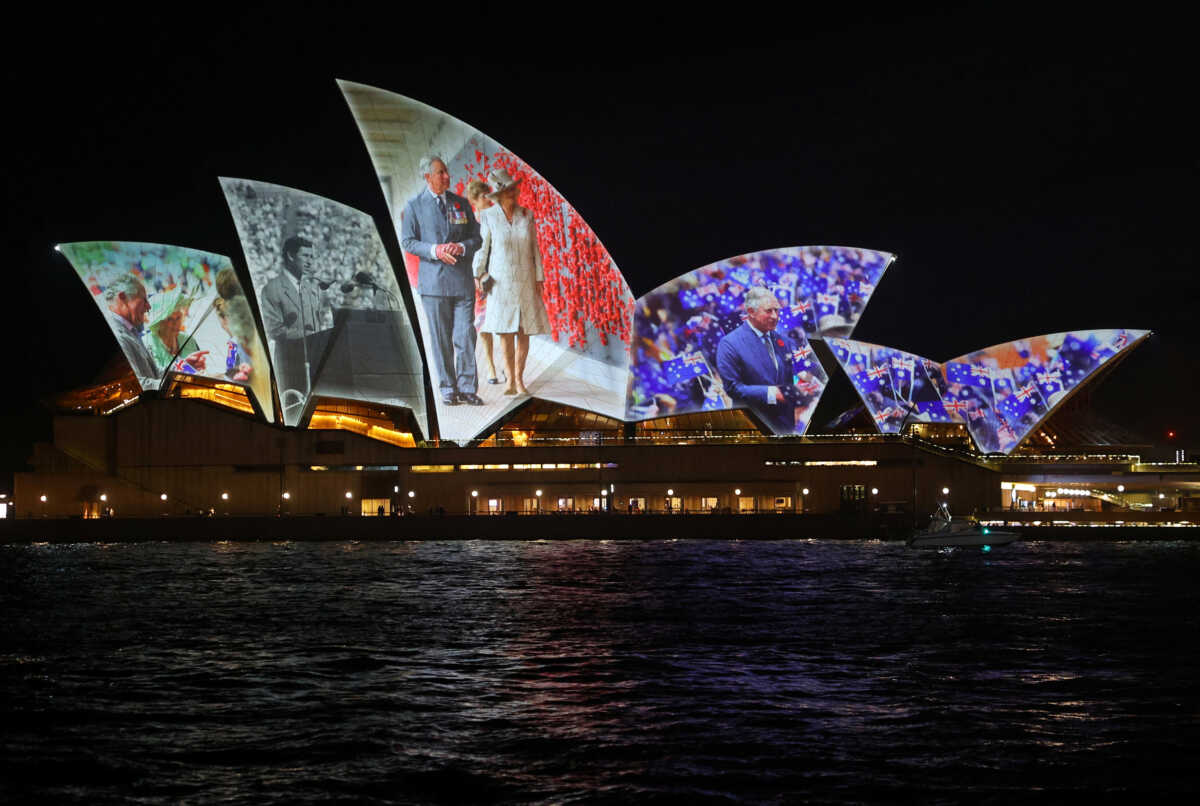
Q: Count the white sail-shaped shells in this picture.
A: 6